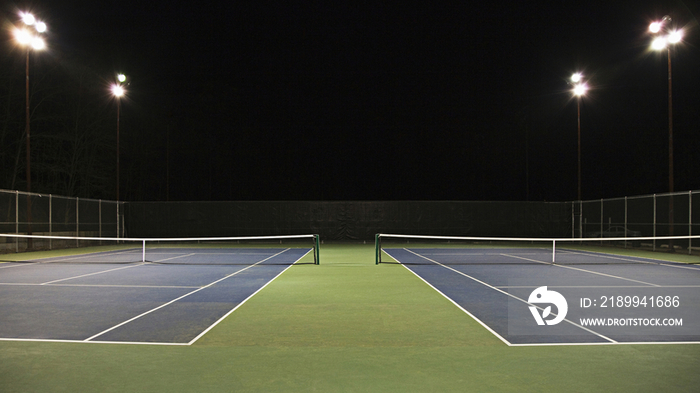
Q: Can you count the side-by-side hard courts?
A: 2